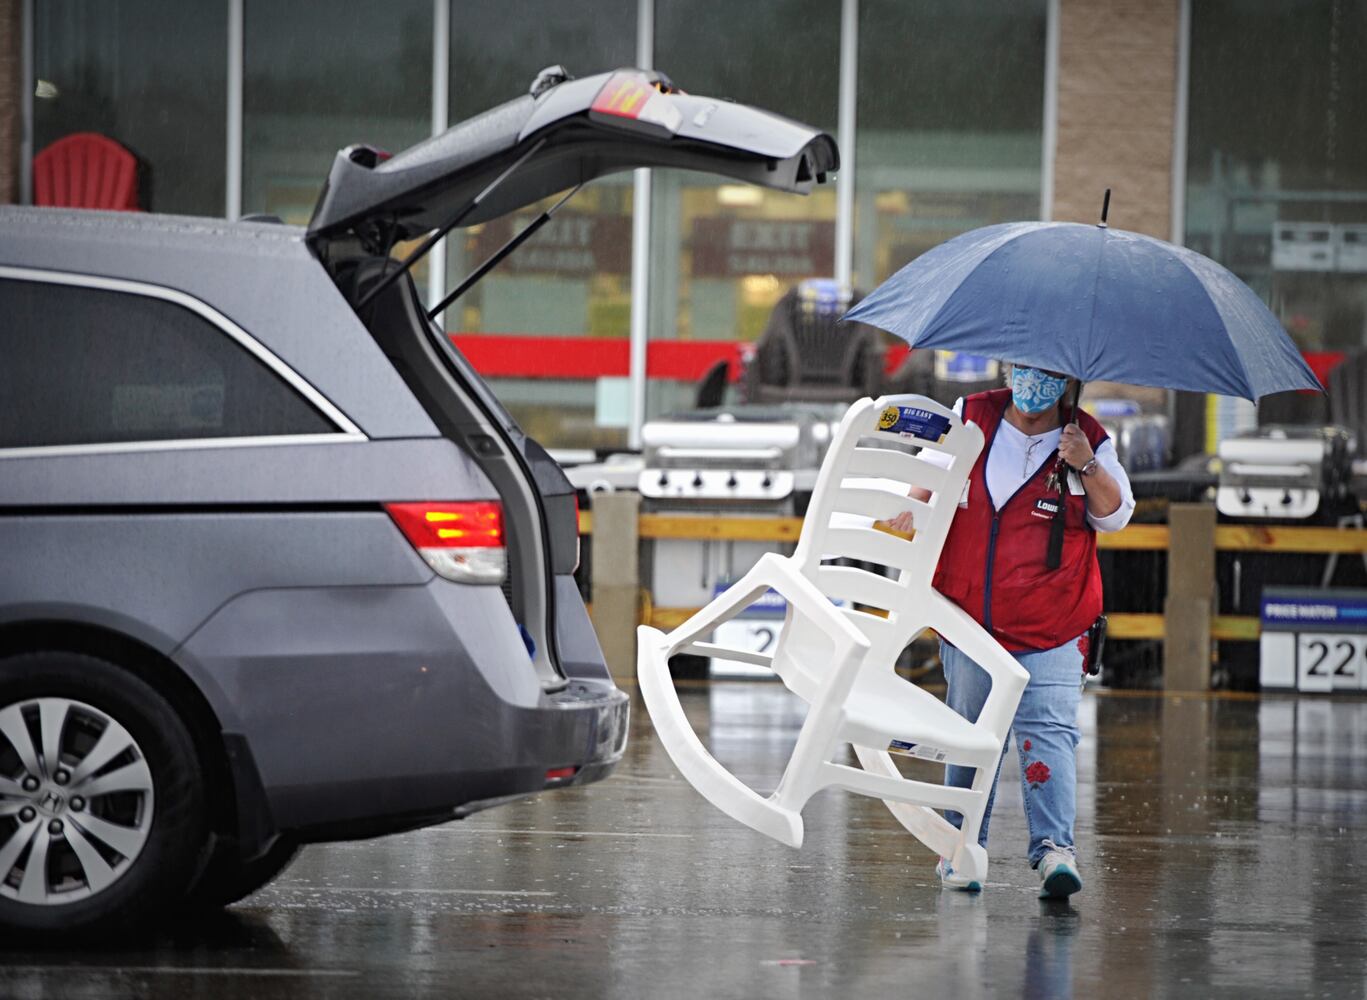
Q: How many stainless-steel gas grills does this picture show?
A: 2